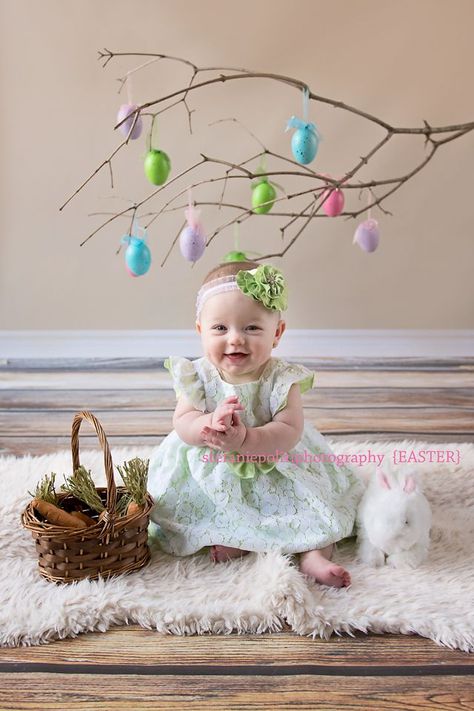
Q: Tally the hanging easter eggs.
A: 9